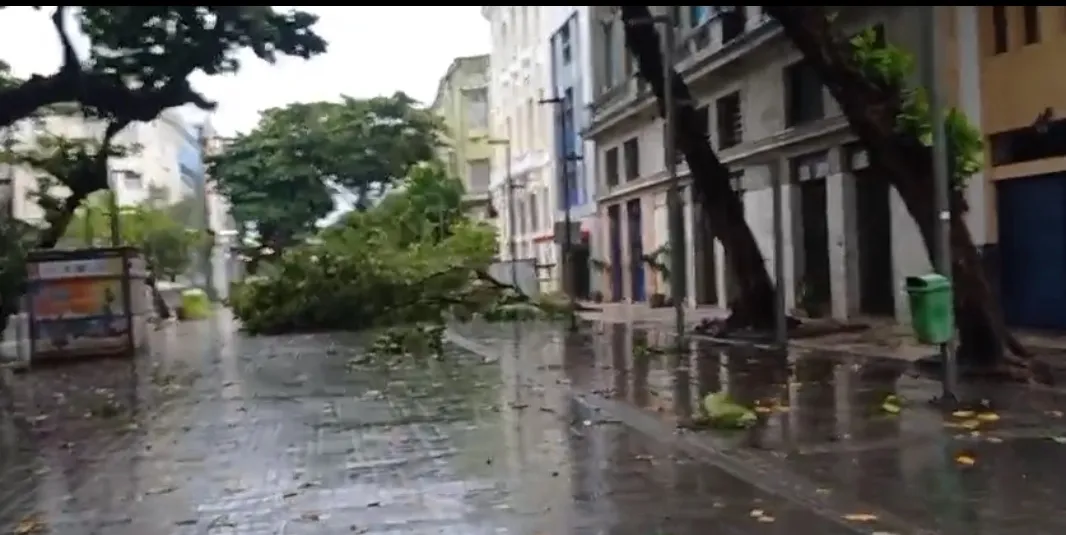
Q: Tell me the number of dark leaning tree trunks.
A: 2